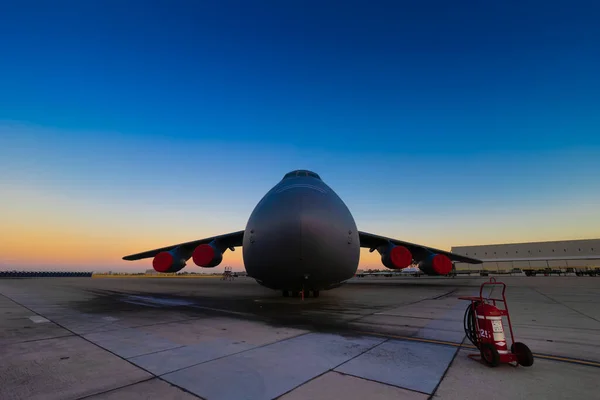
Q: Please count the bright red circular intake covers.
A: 4